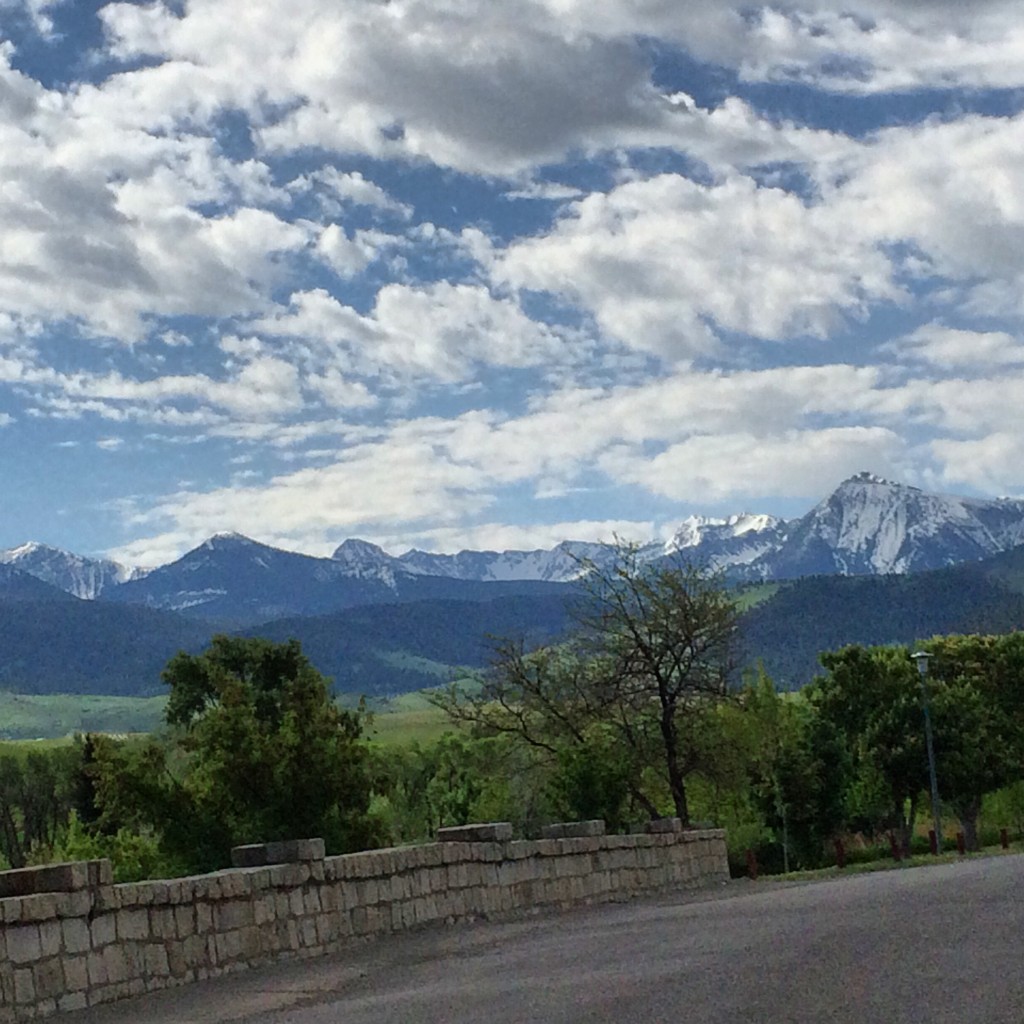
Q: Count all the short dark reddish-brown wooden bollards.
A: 6